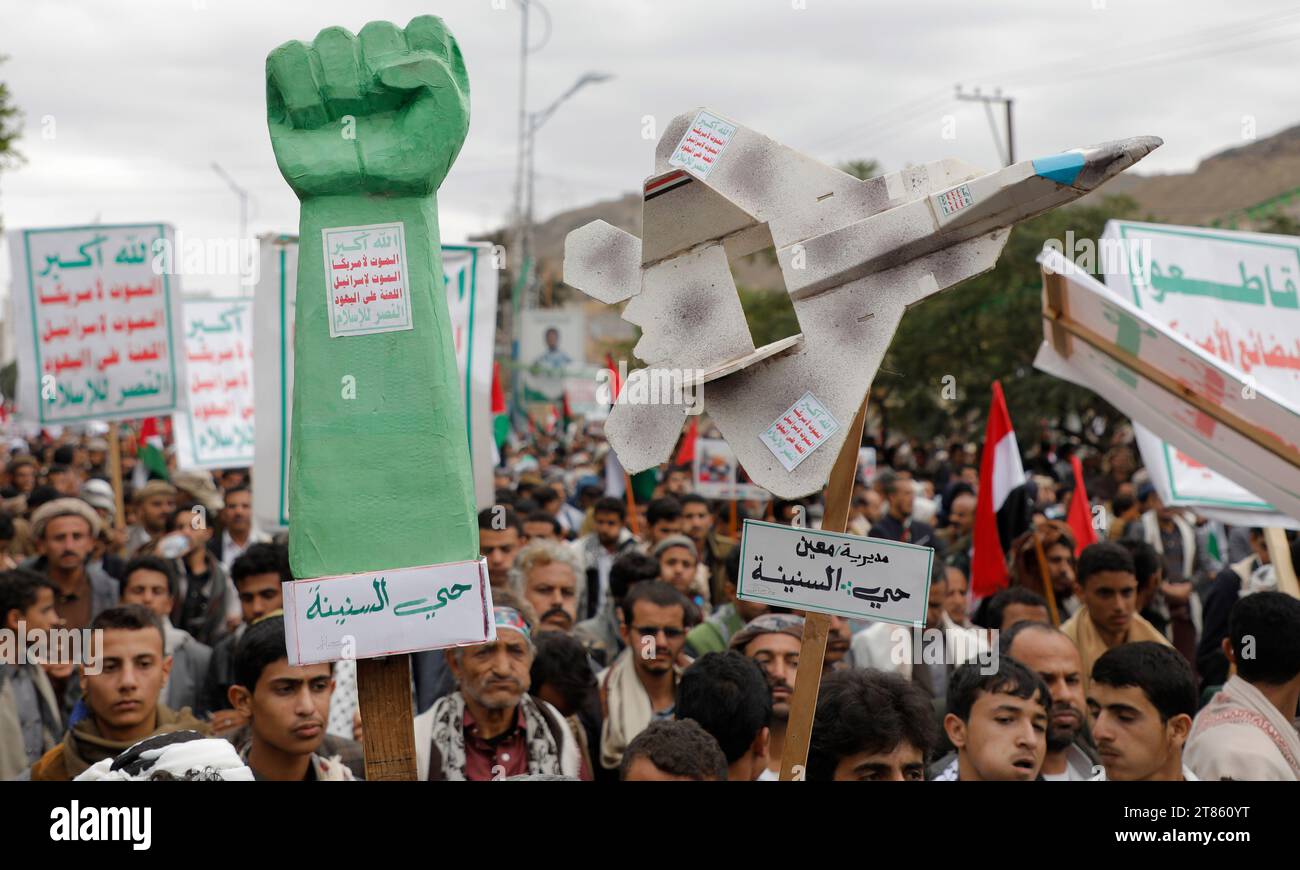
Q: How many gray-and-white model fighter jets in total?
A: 1